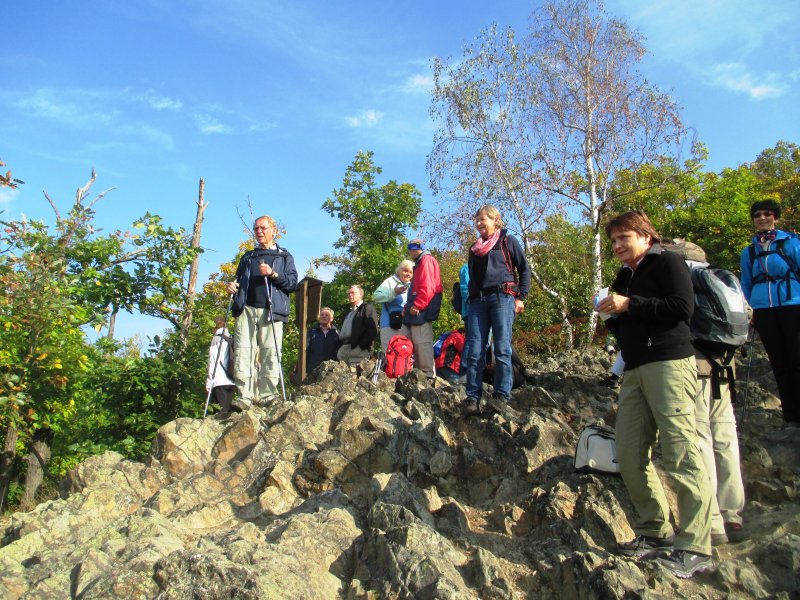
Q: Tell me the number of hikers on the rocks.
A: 11